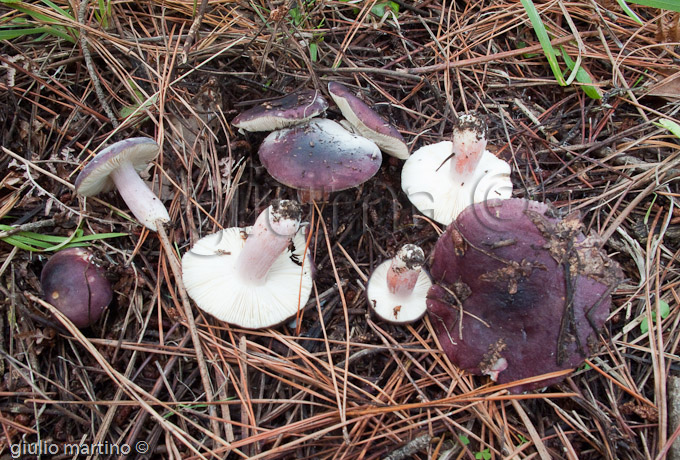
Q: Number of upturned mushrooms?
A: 3